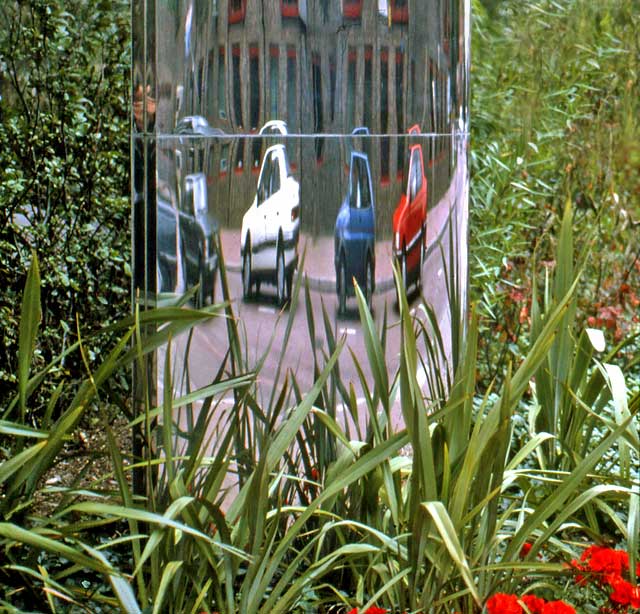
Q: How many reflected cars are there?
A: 4